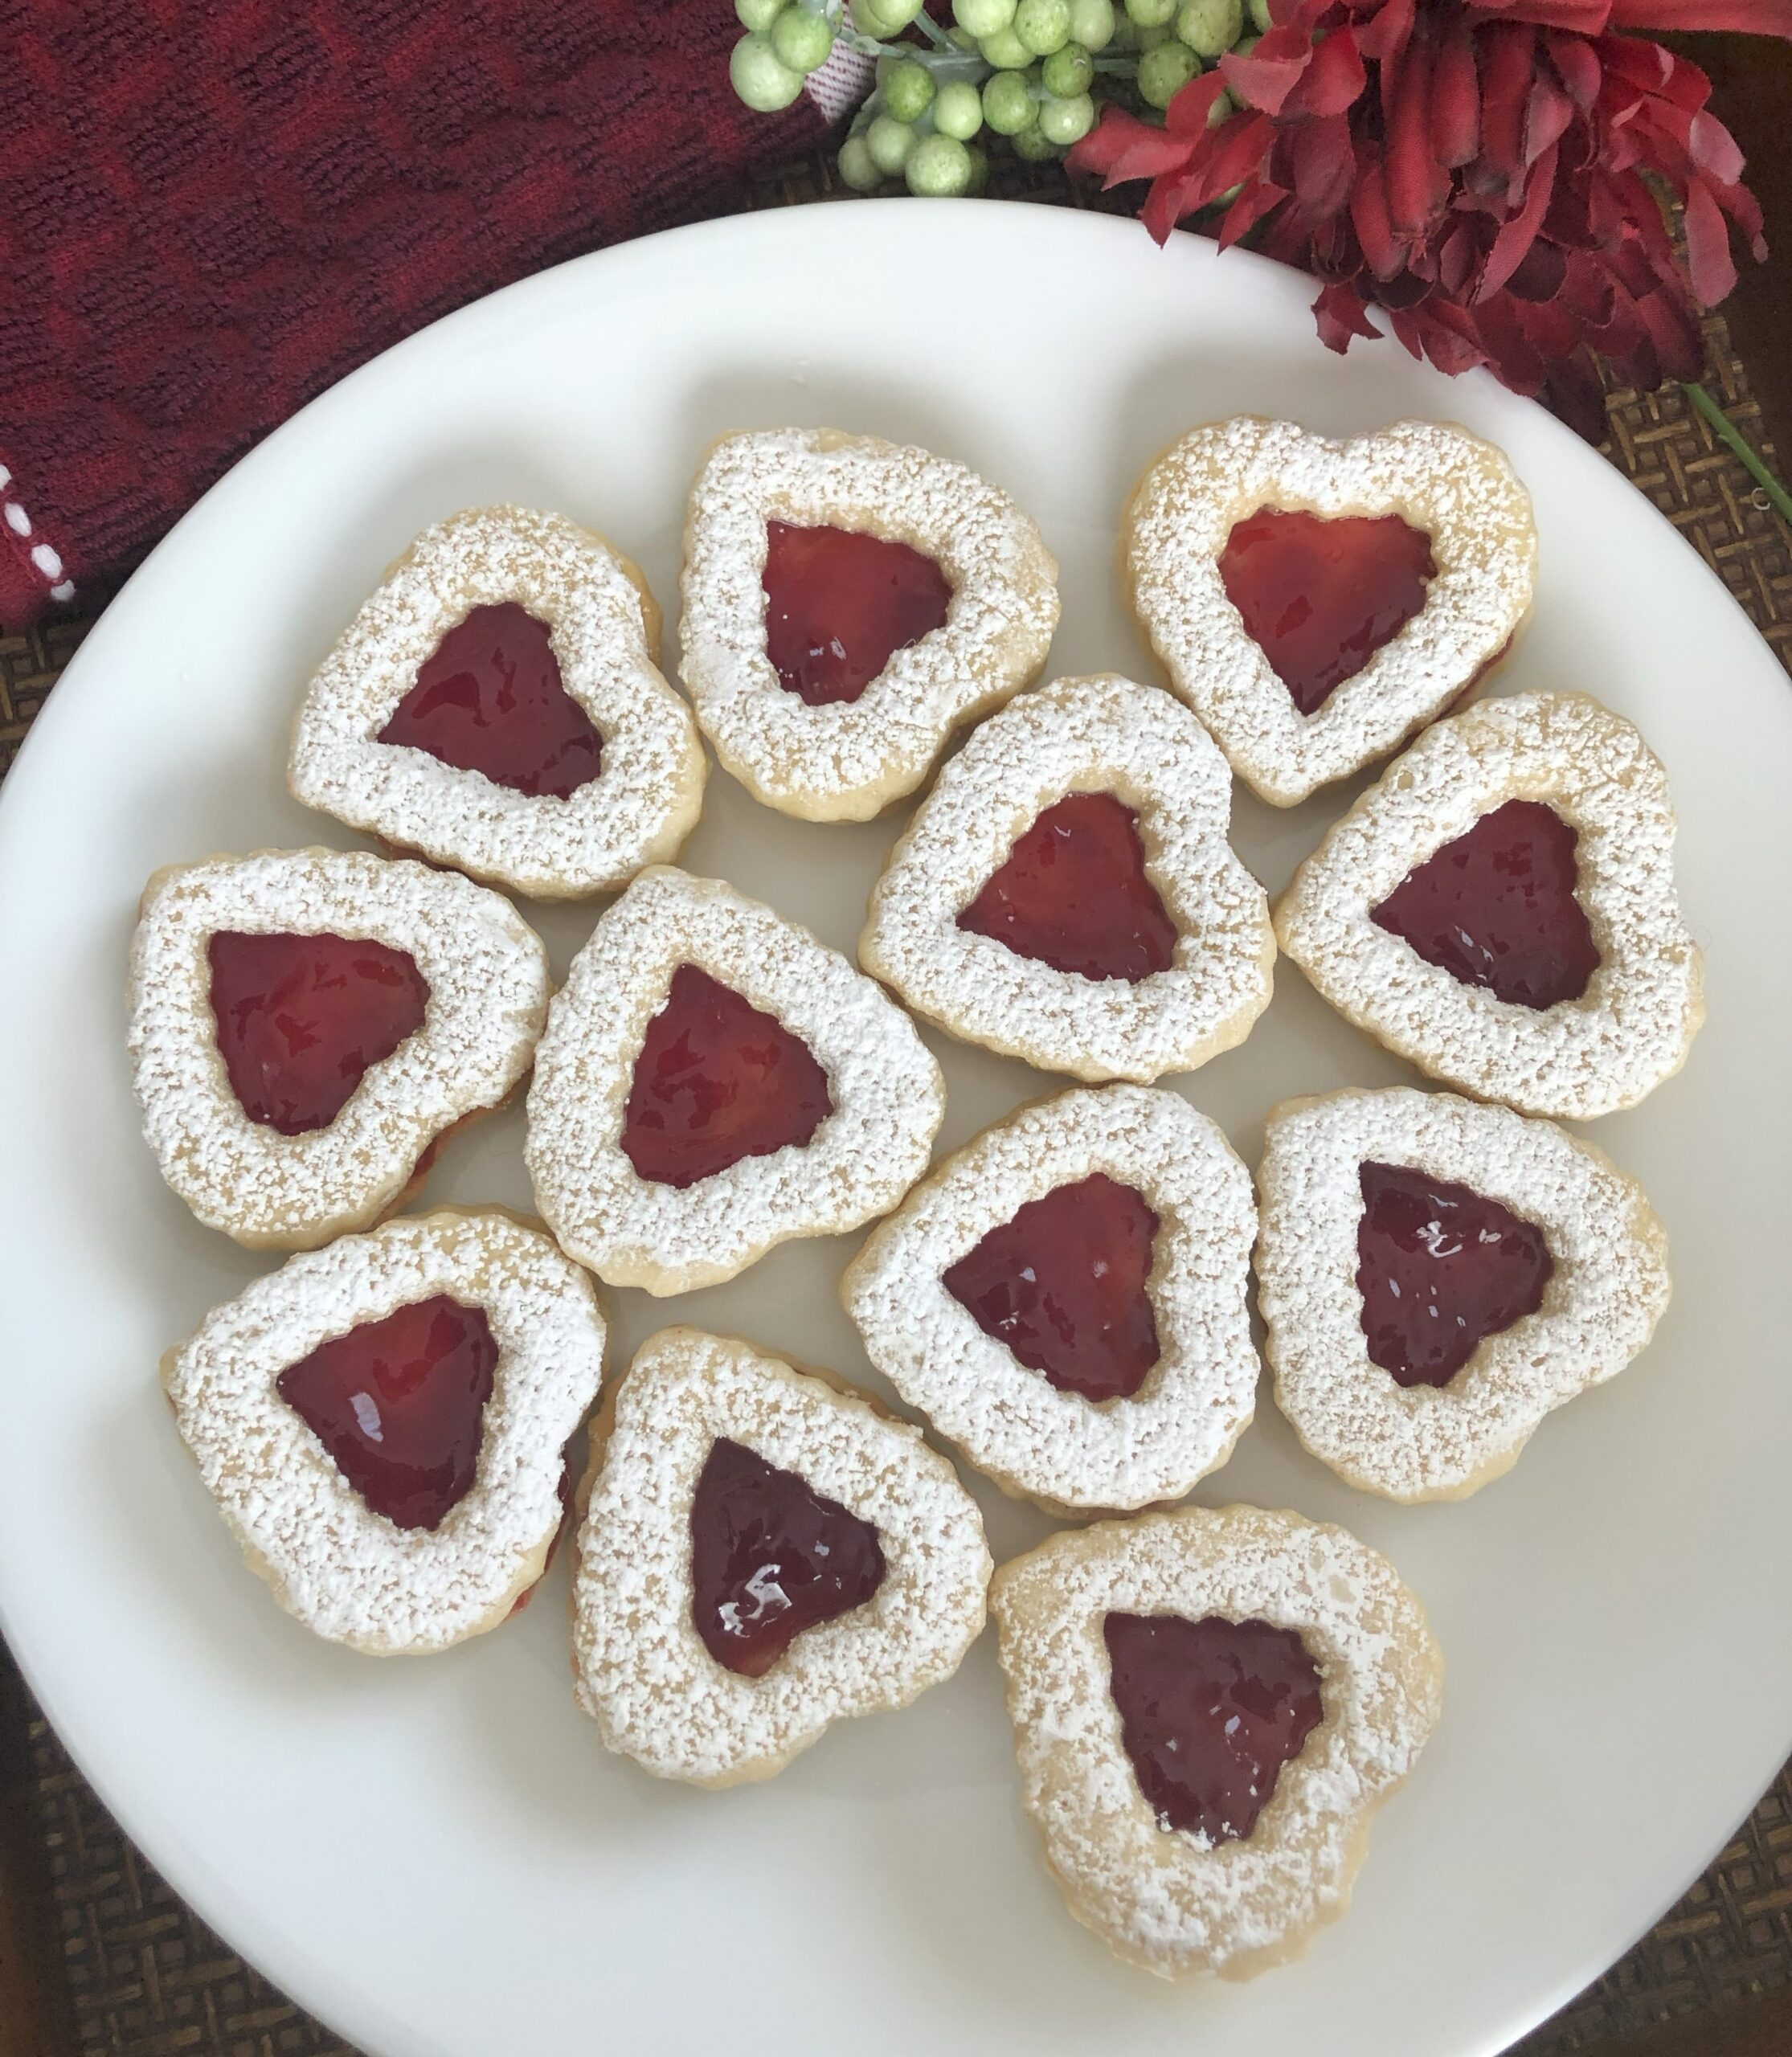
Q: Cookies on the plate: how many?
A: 12